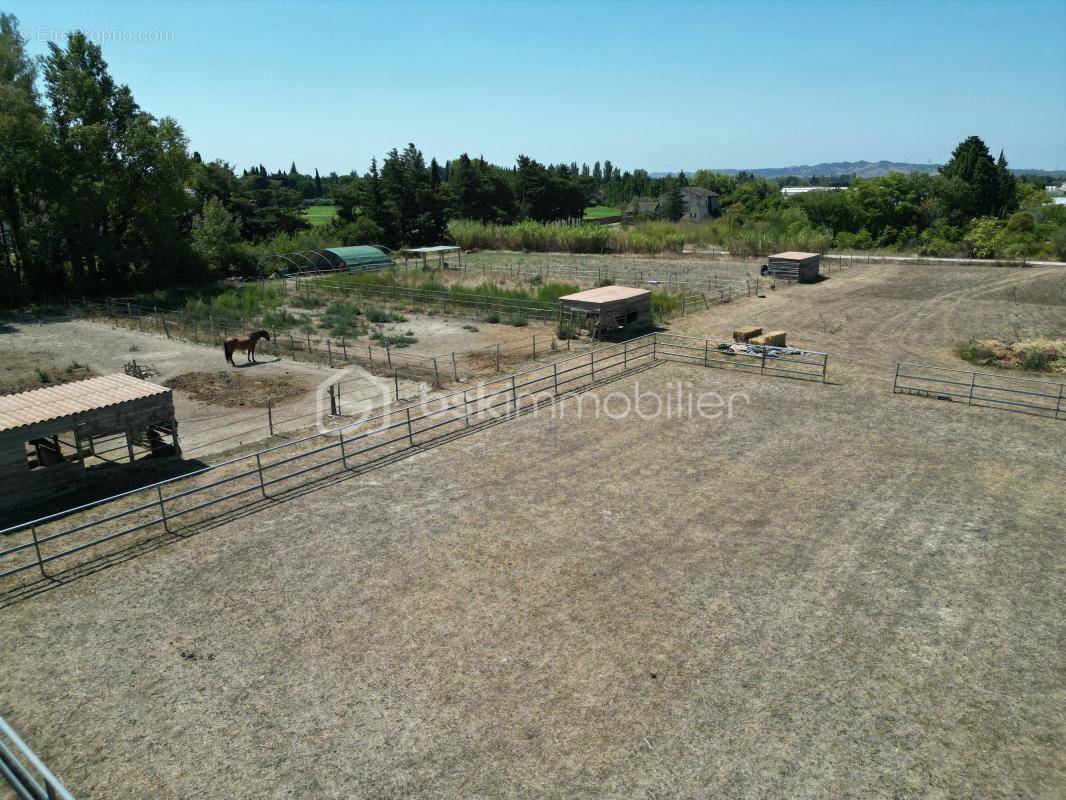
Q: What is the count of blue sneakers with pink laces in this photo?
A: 0